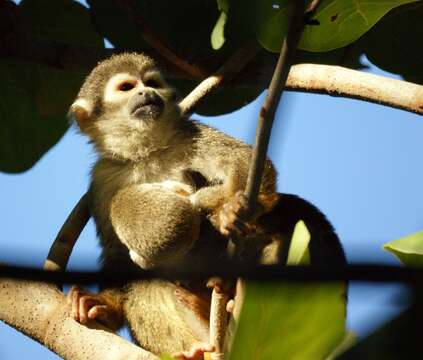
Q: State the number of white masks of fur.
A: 1